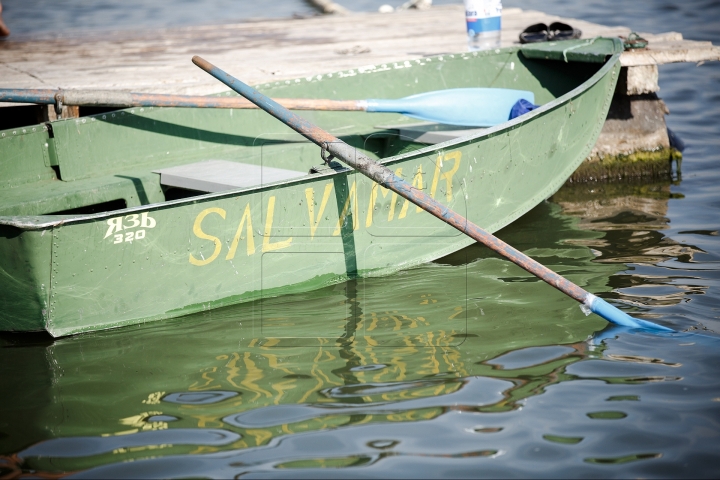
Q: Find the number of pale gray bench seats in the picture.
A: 2